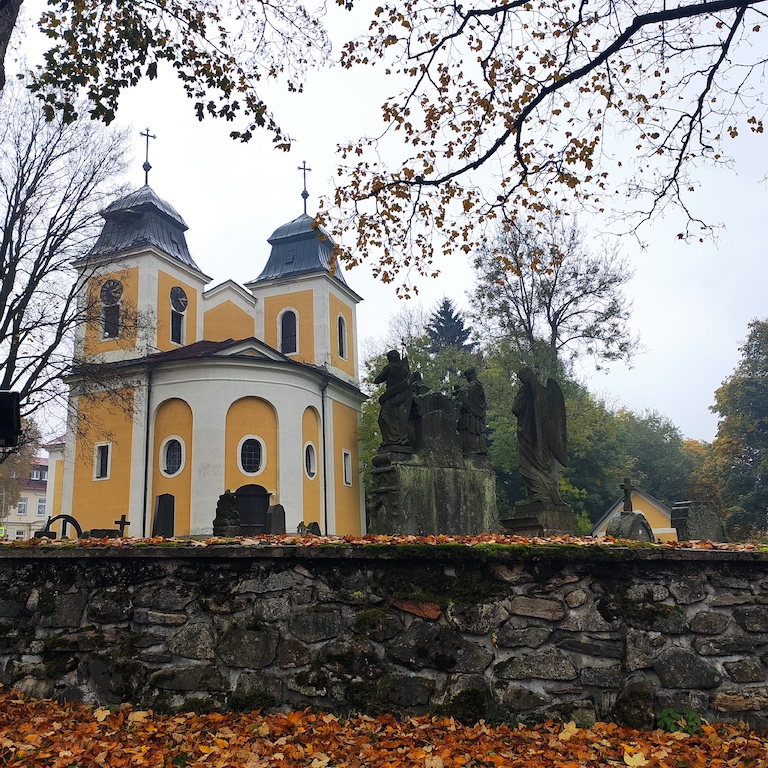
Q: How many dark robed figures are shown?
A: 3